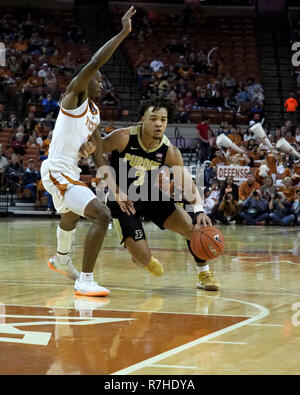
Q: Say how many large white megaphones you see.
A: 3